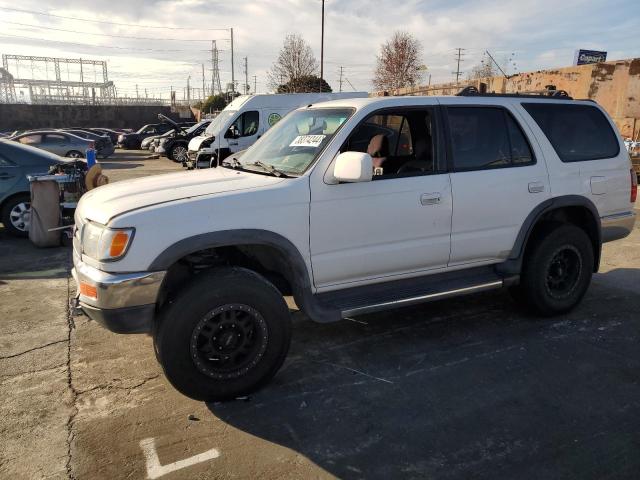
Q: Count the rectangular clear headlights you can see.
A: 1